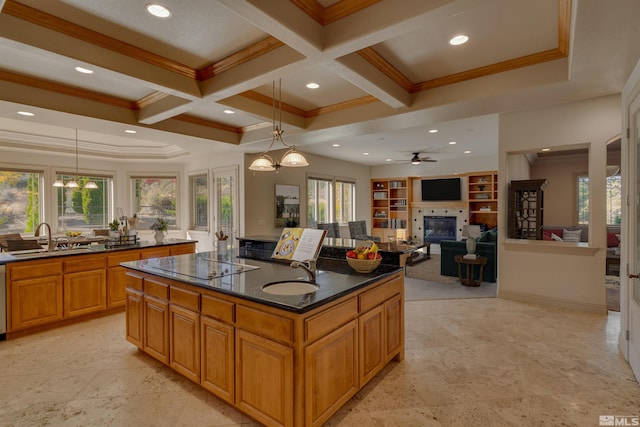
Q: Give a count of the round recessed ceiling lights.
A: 14